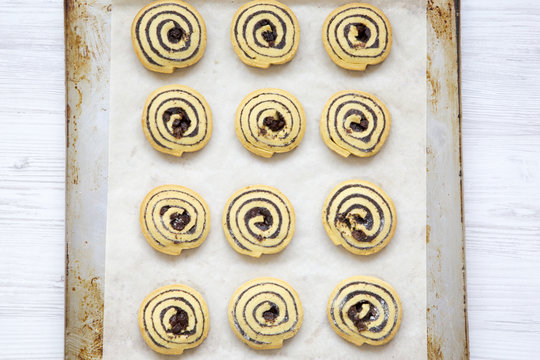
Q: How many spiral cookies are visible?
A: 12